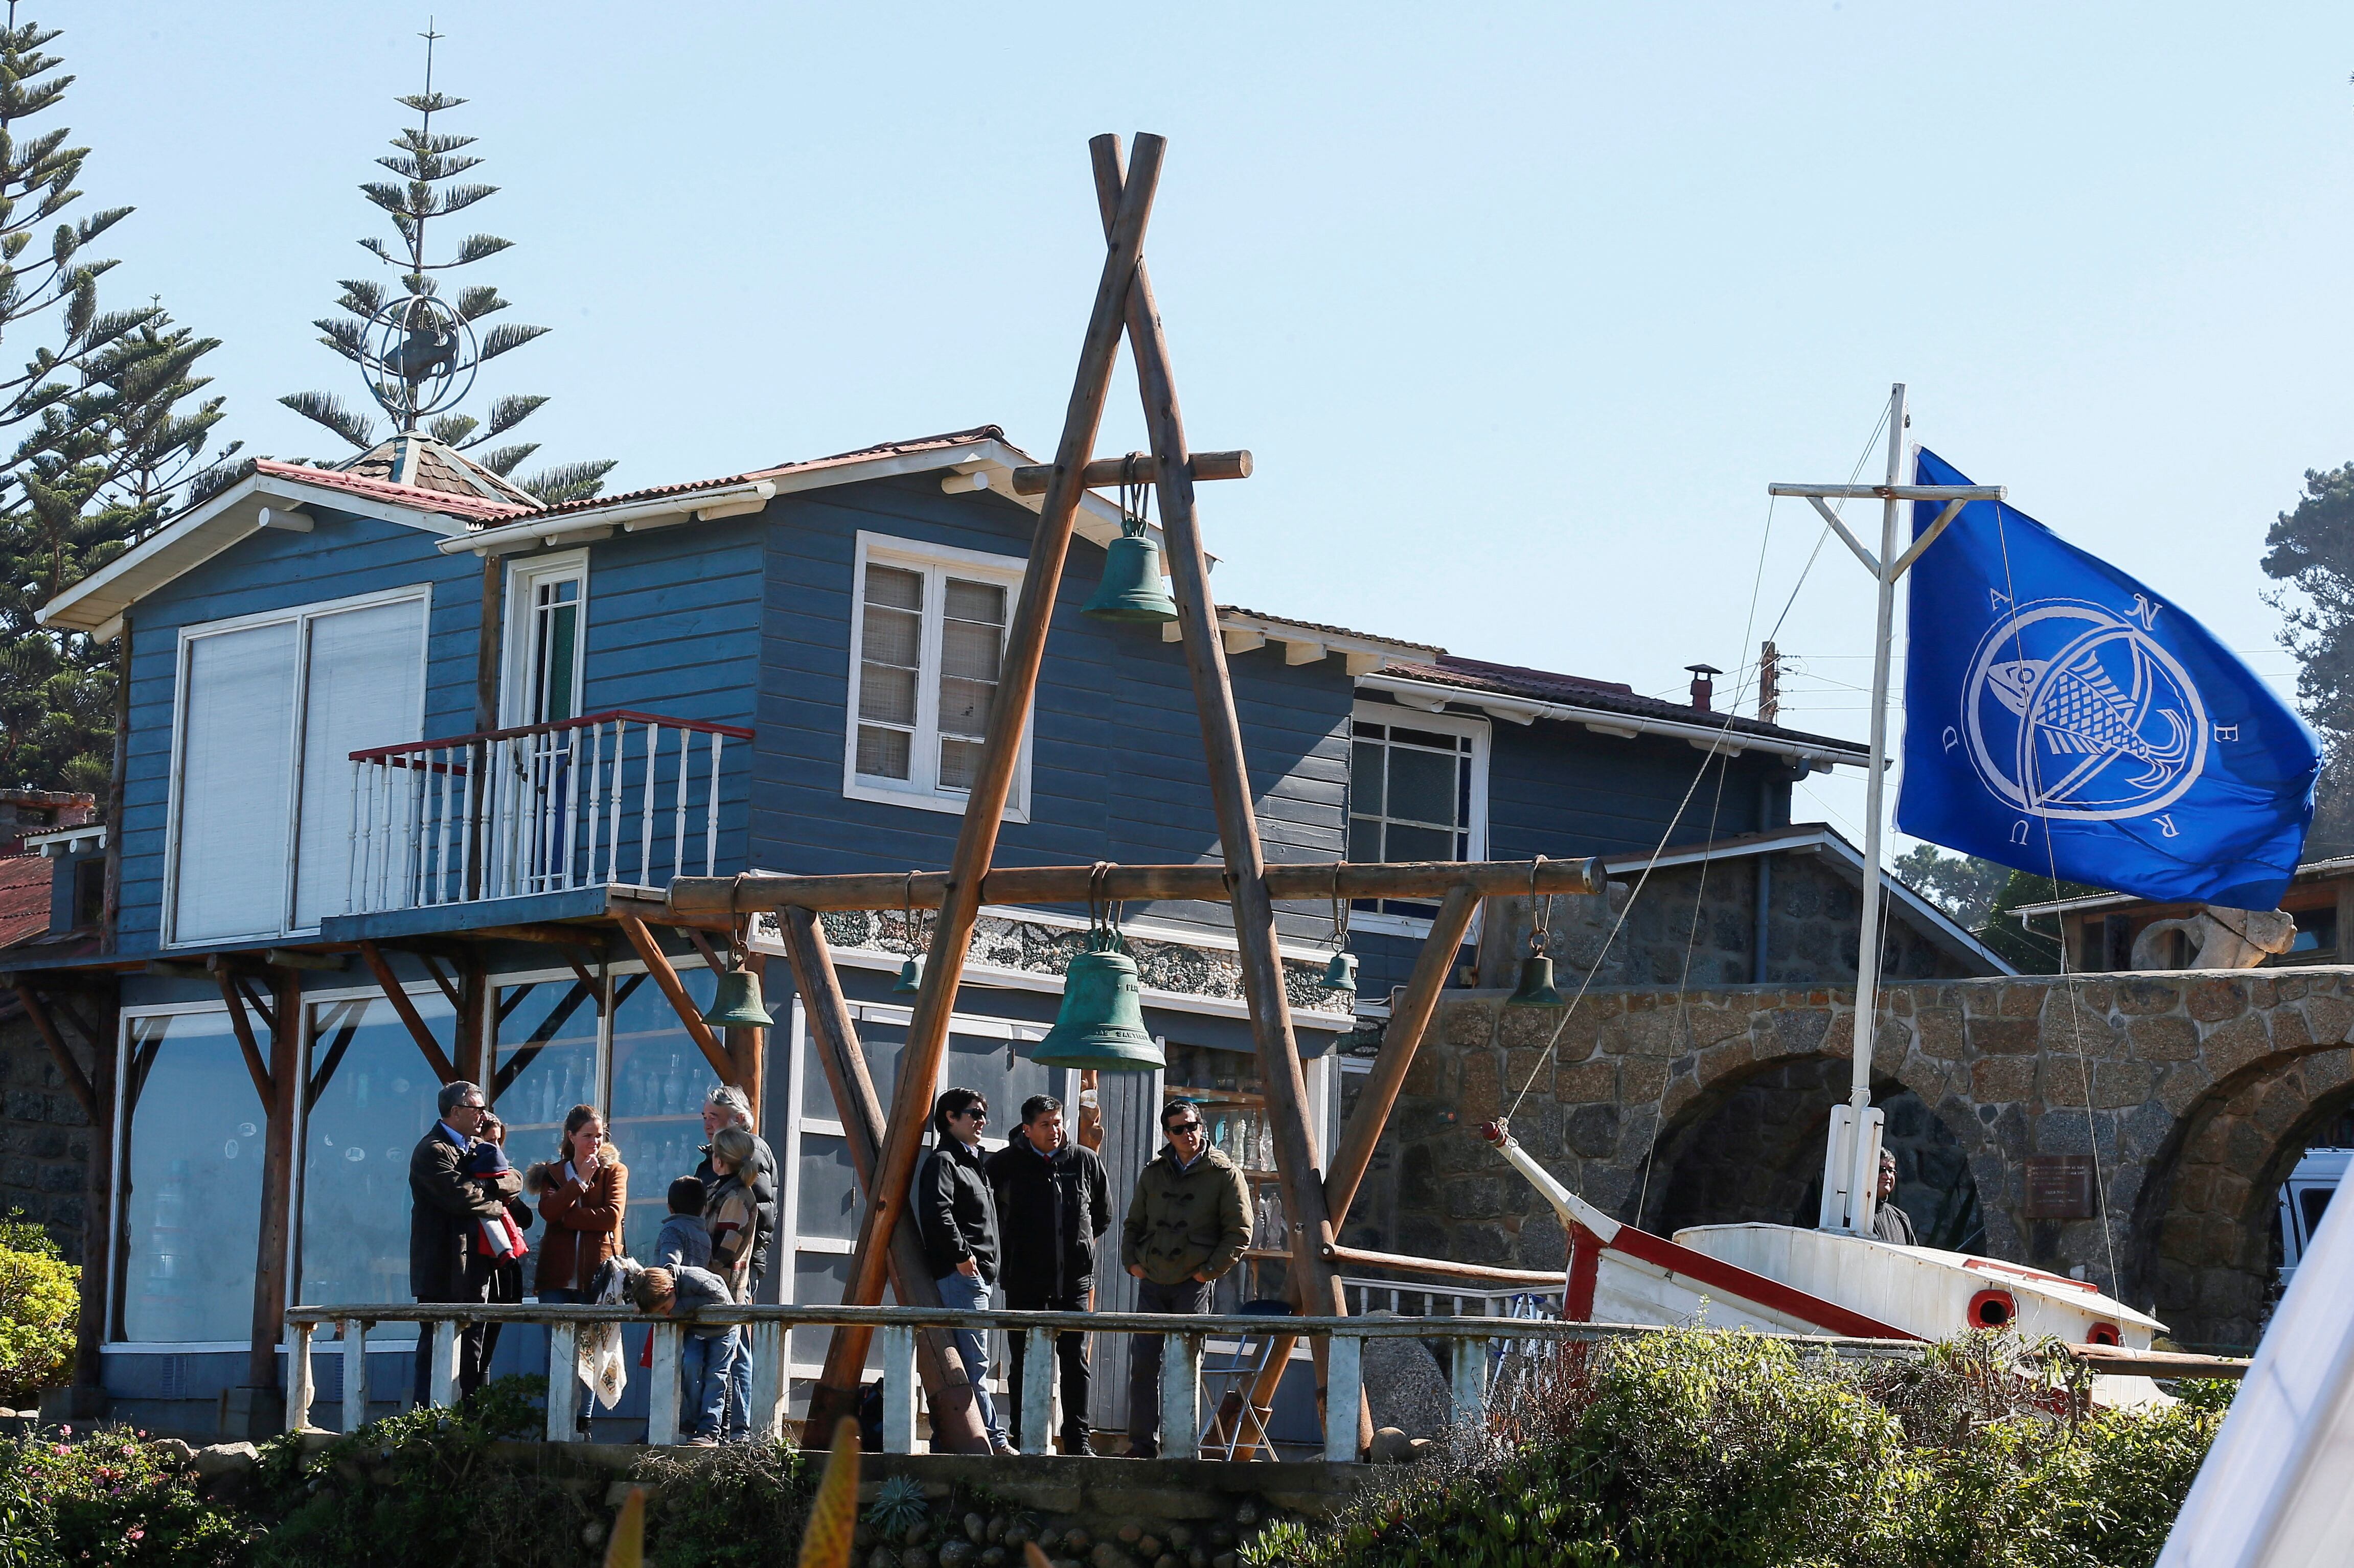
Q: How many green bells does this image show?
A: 6